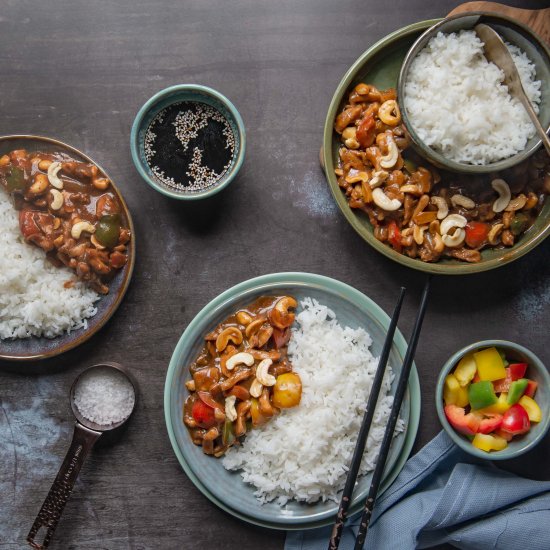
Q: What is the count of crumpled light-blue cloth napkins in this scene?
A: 1